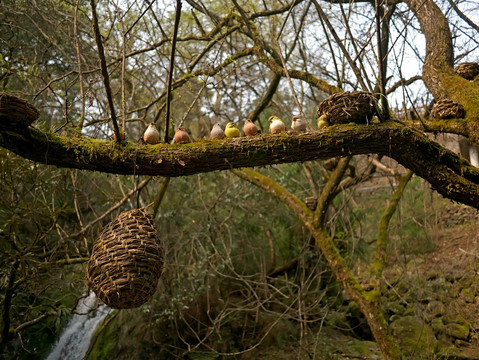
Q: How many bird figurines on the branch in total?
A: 8